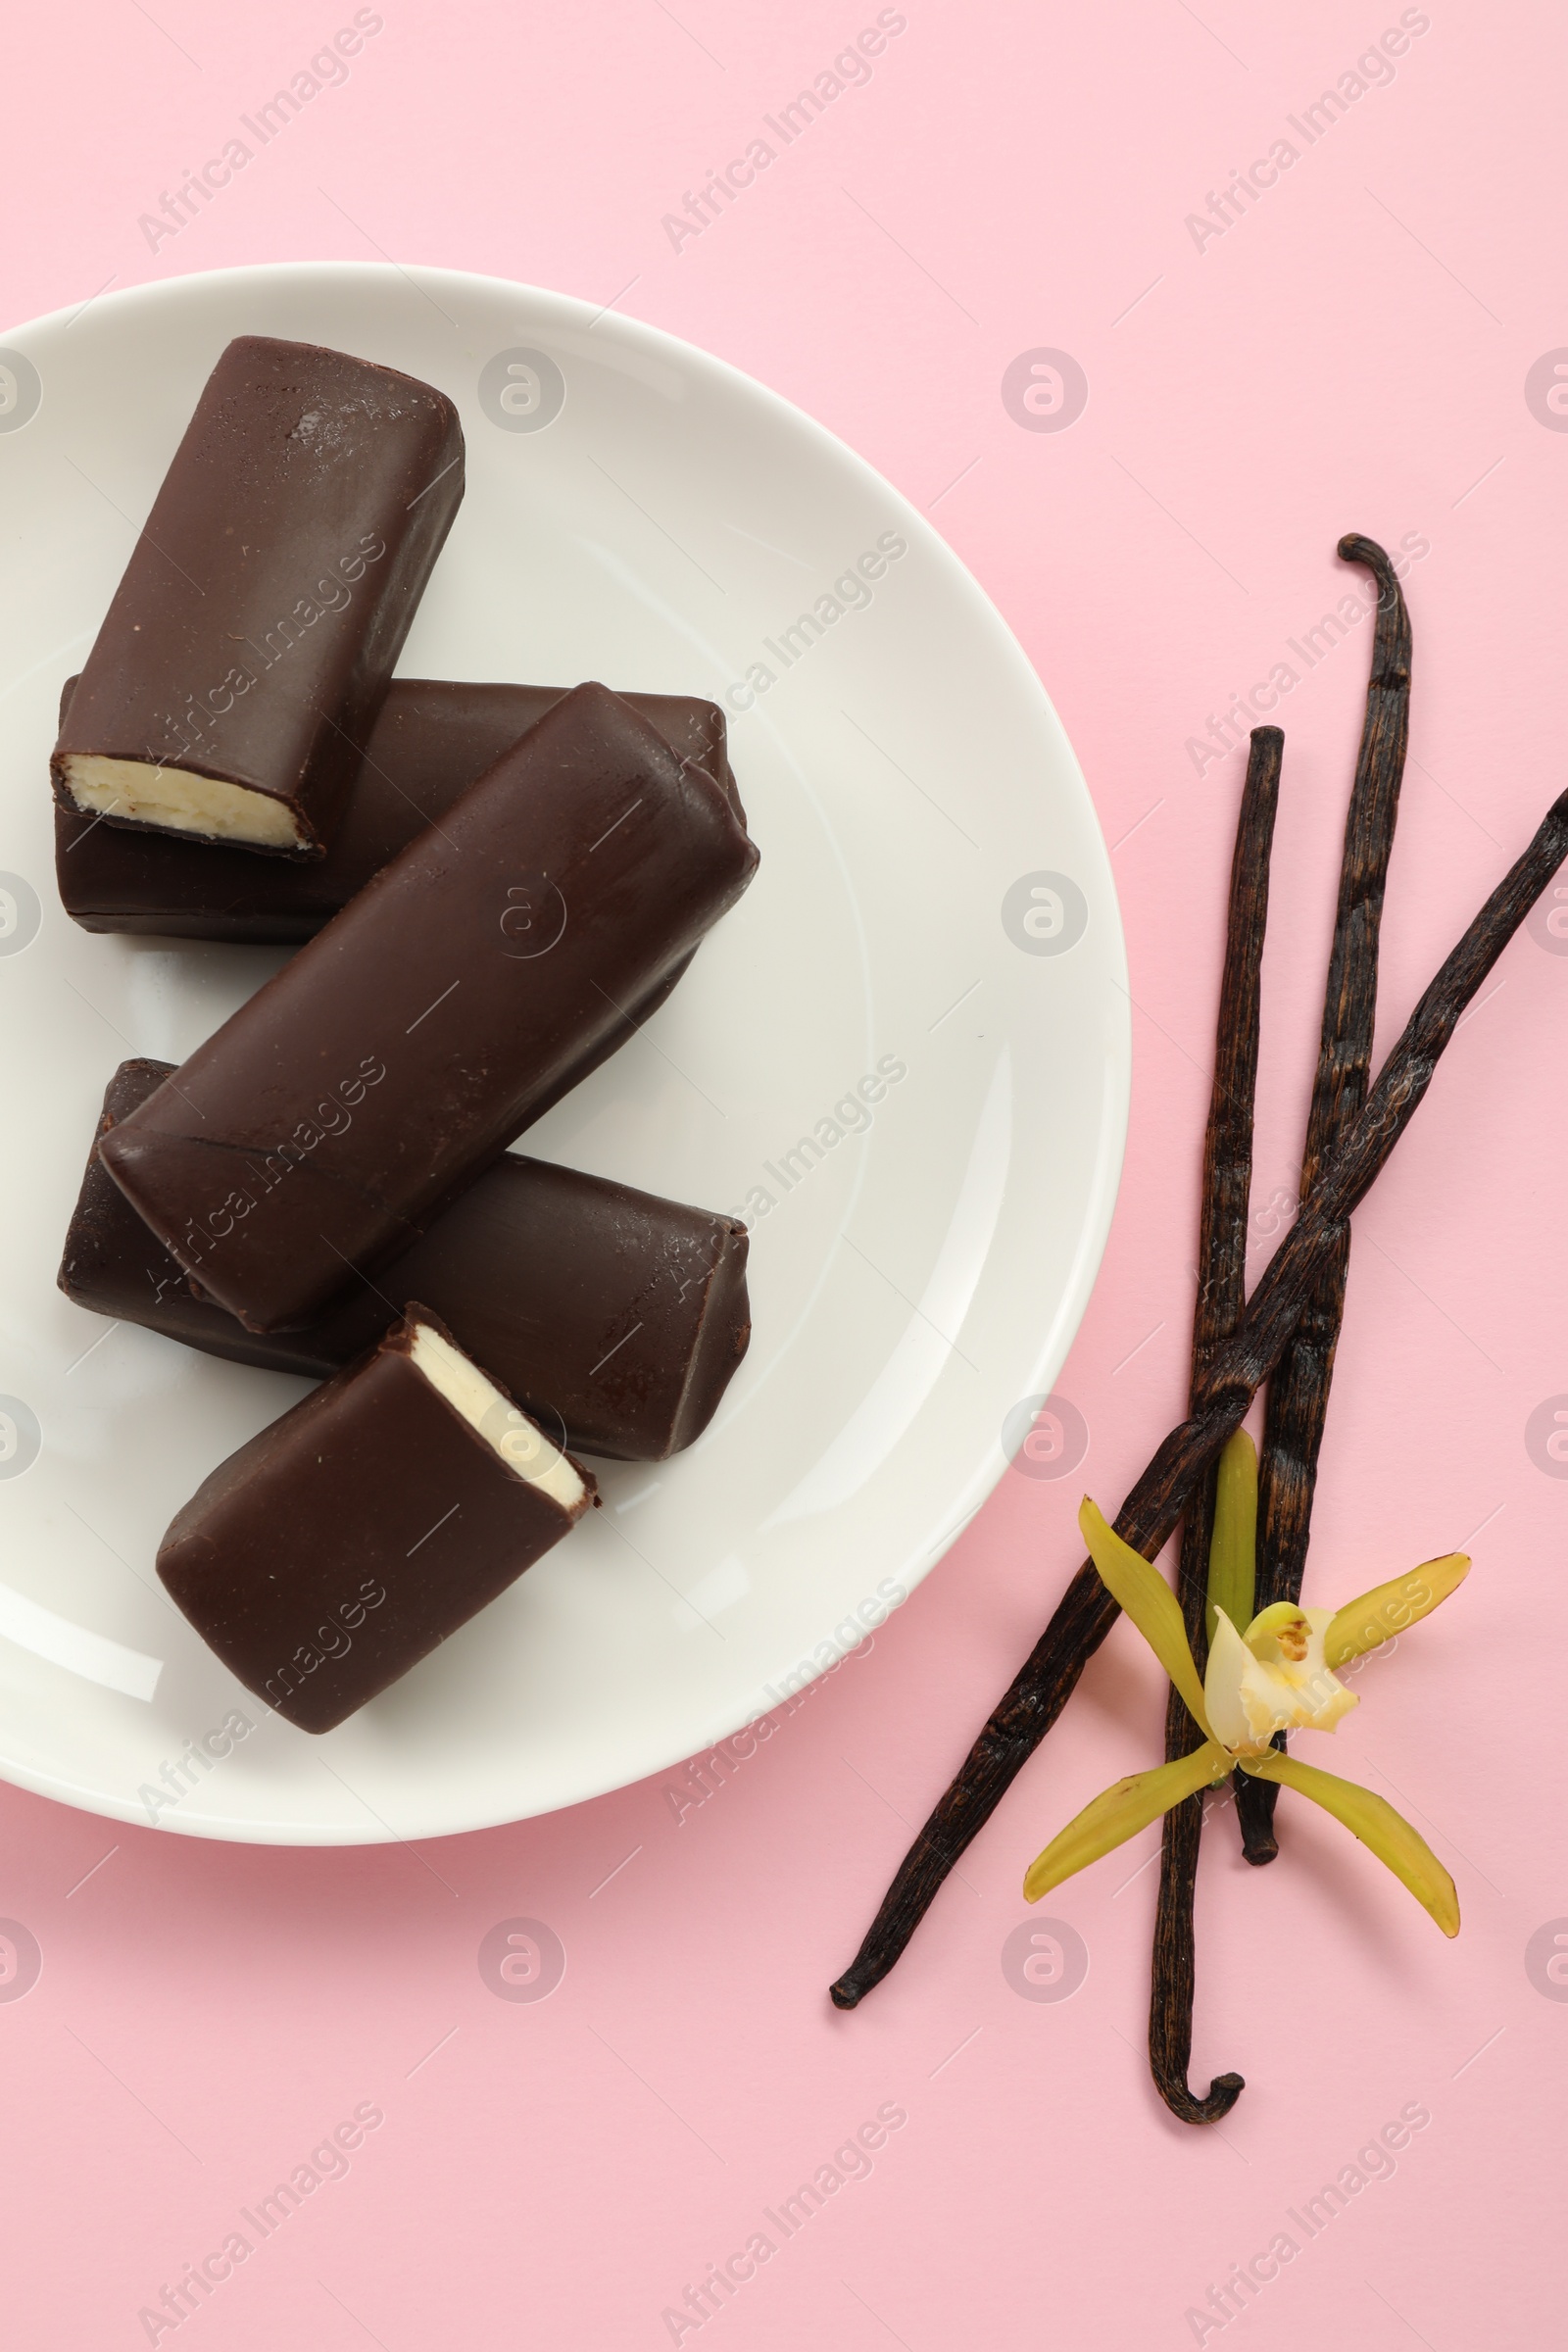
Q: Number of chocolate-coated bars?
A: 5